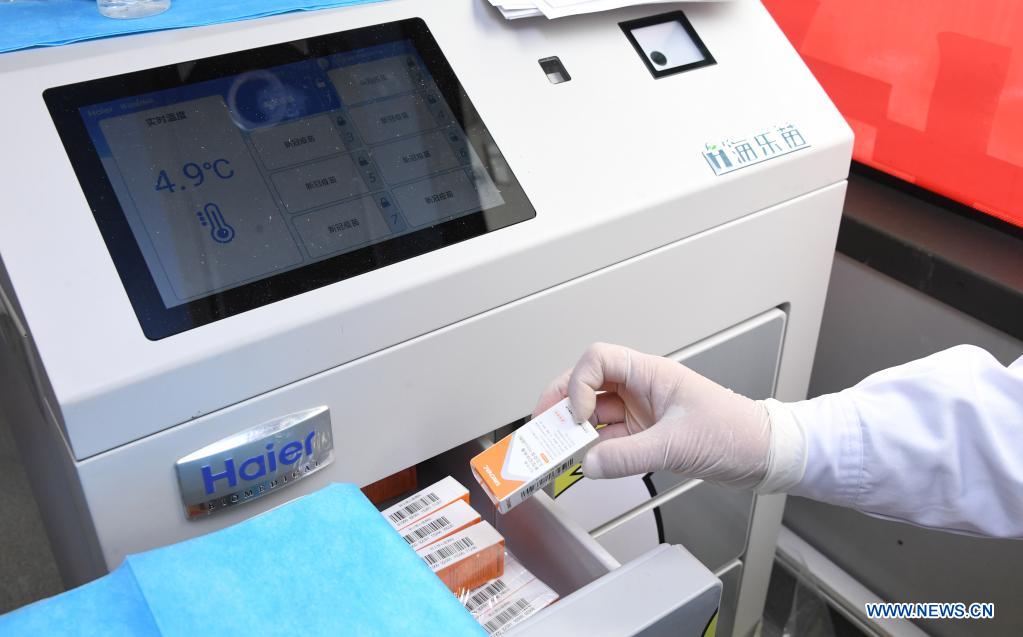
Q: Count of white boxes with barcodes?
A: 6